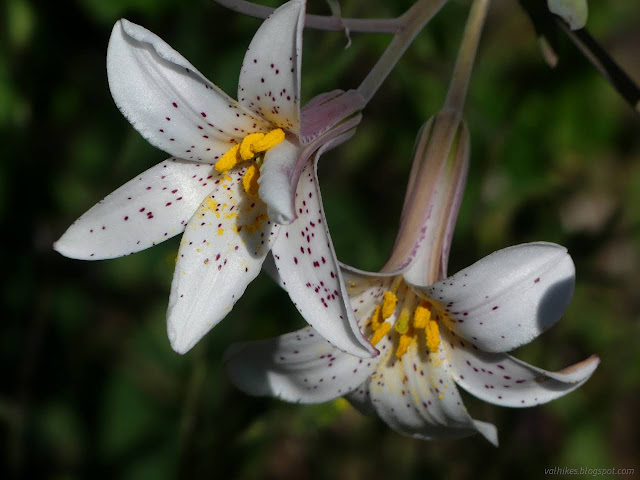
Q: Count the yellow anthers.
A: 10